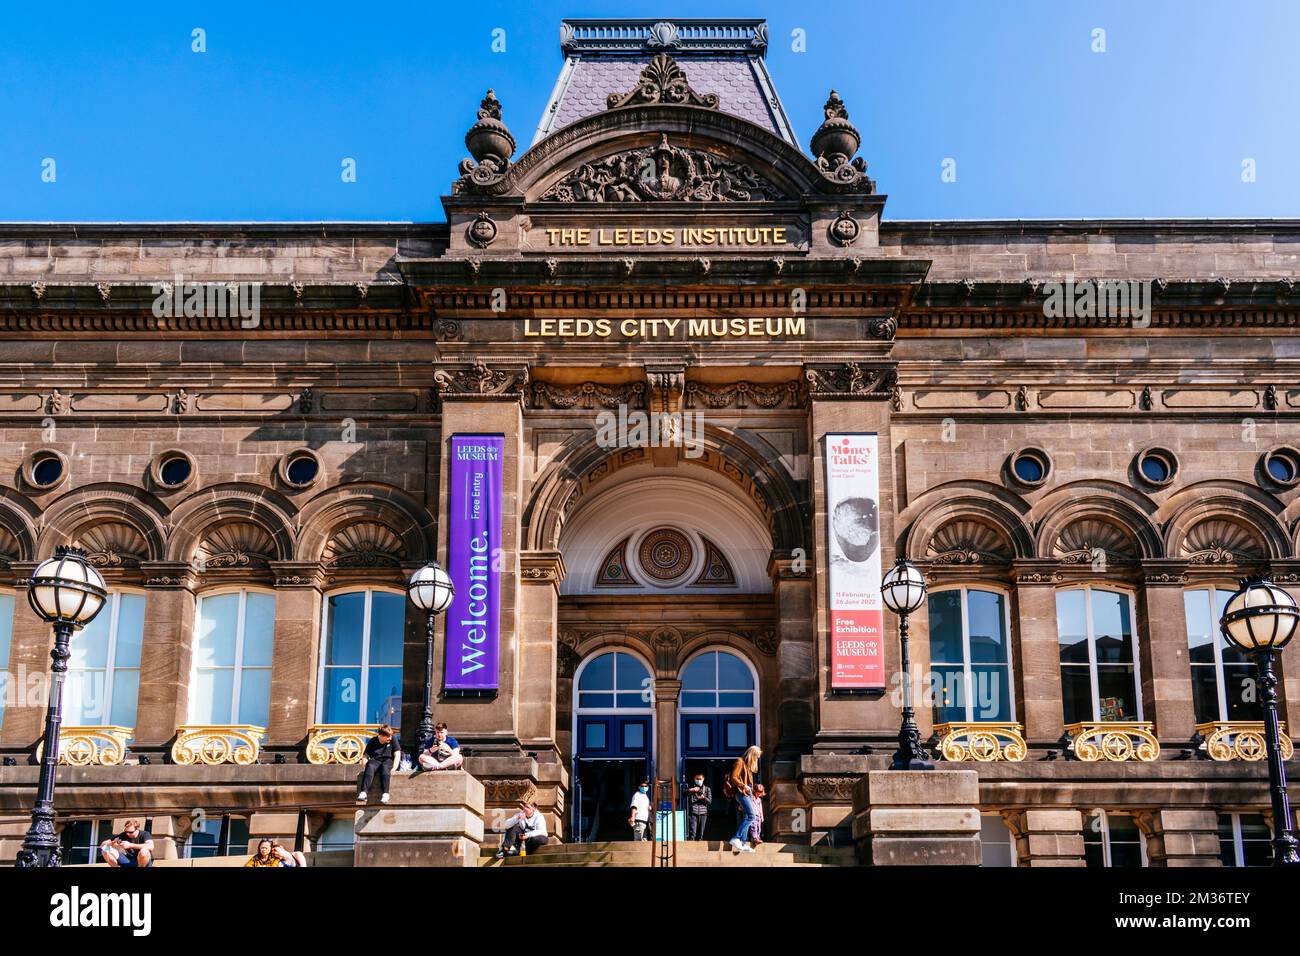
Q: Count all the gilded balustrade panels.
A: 6